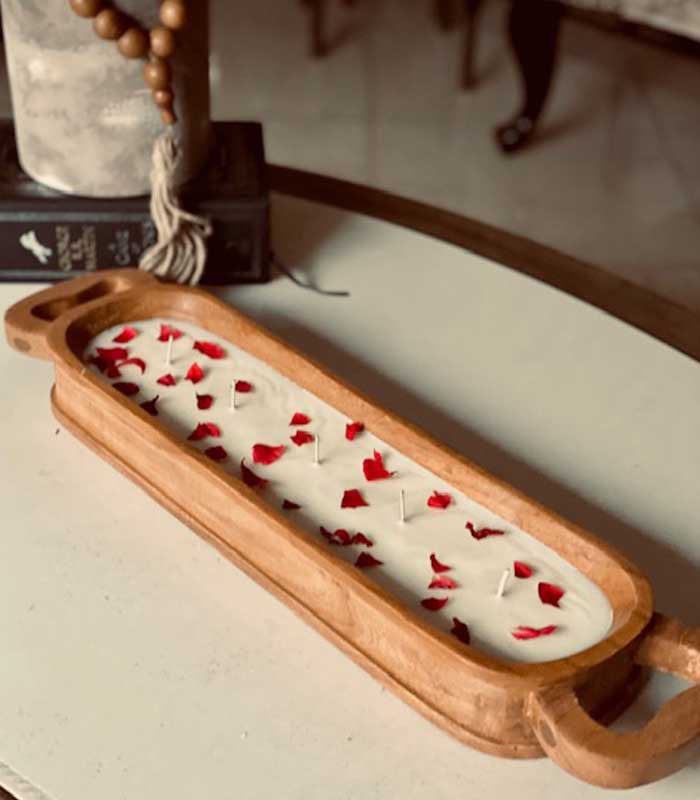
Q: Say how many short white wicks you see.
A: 5